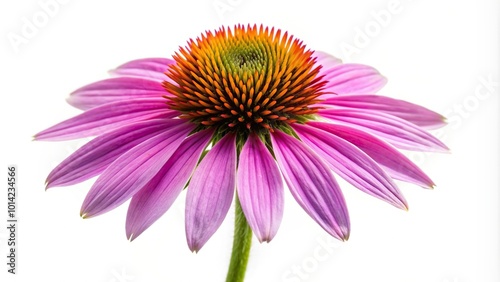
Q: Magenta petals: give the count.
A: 15